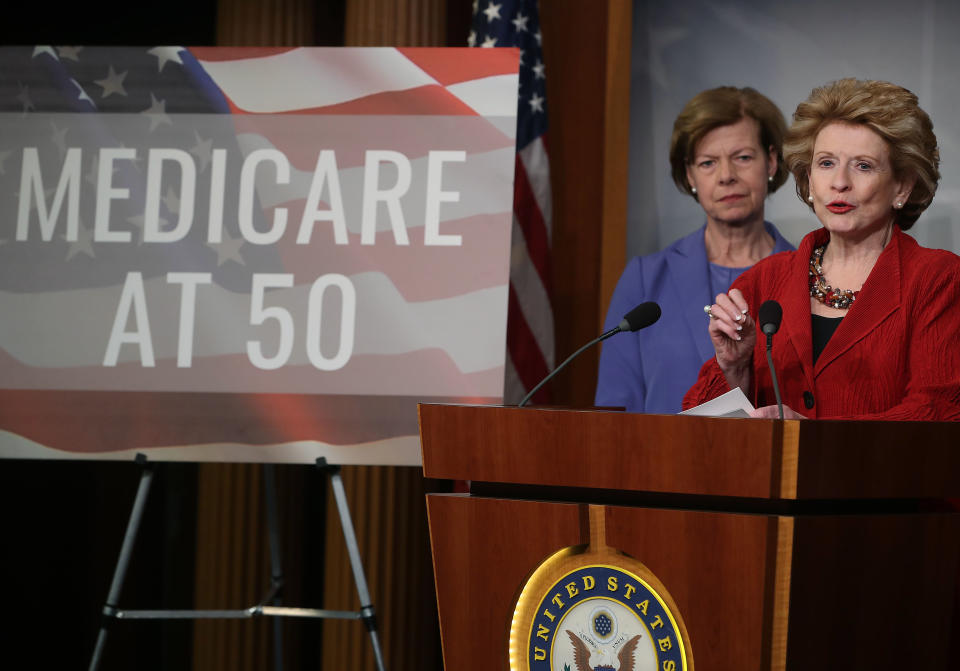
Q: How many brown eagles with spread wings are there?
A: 1